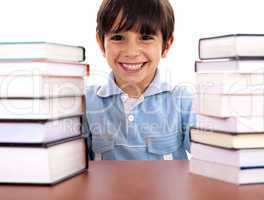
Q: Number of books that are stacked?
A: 14